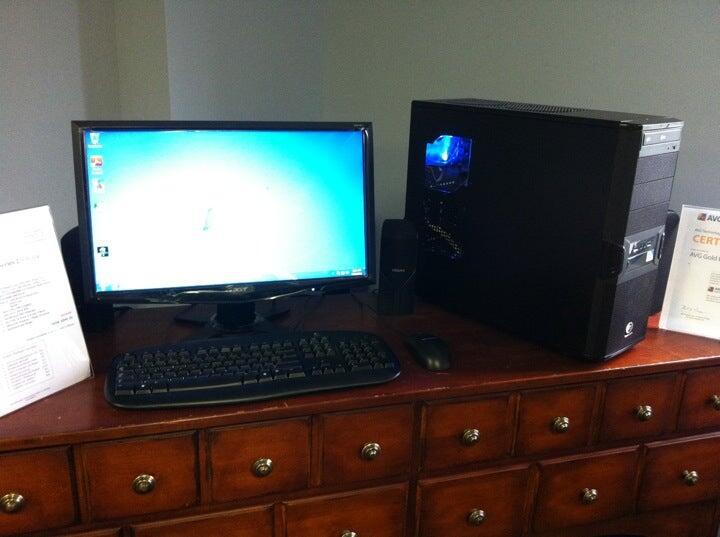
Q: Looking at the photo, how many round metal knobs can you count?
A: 12